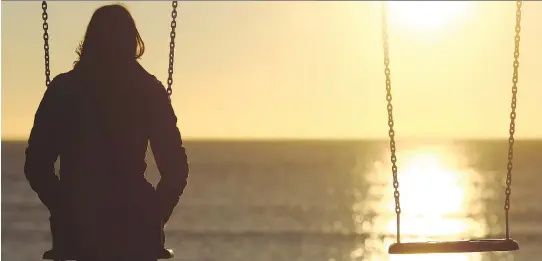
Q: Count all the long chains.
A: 4